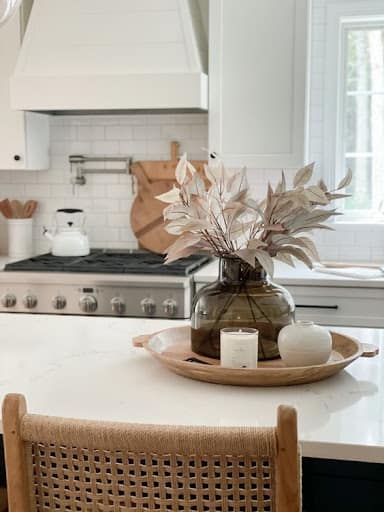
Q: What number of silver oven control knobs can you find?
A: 7